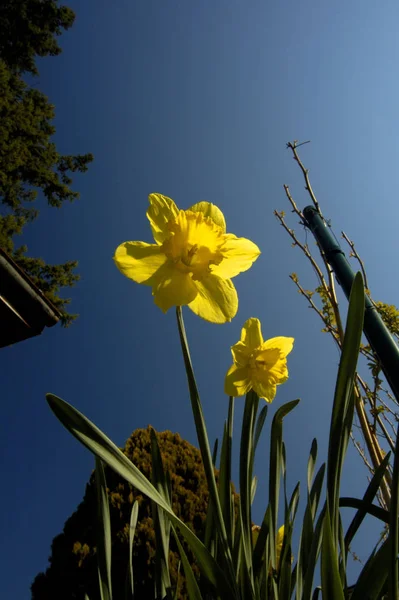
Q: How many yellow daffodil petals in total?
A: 12